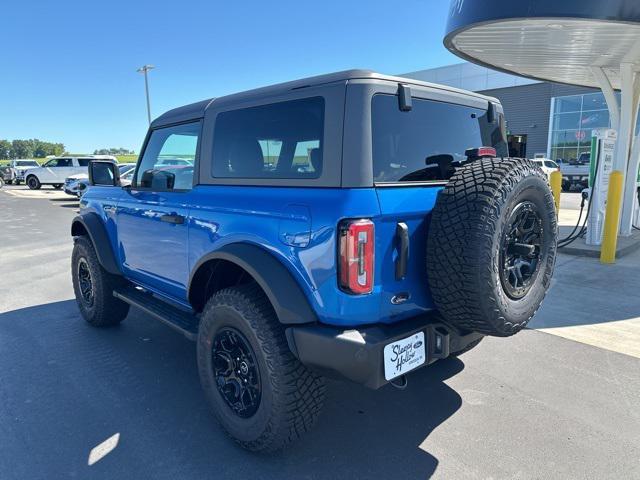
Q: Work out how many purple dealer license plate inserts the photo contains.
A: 0